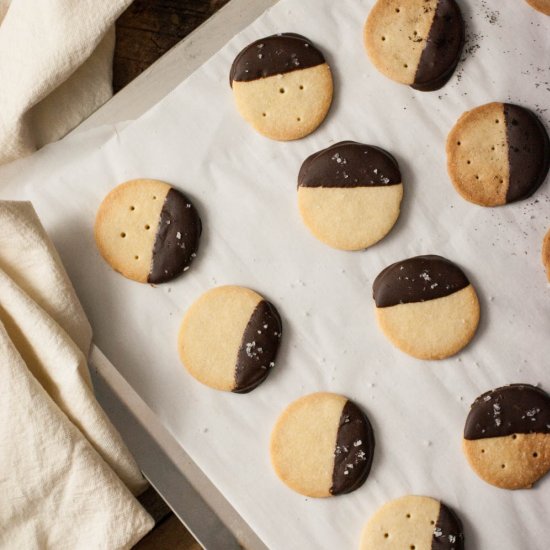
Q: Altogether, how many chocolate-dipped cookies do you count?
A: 10